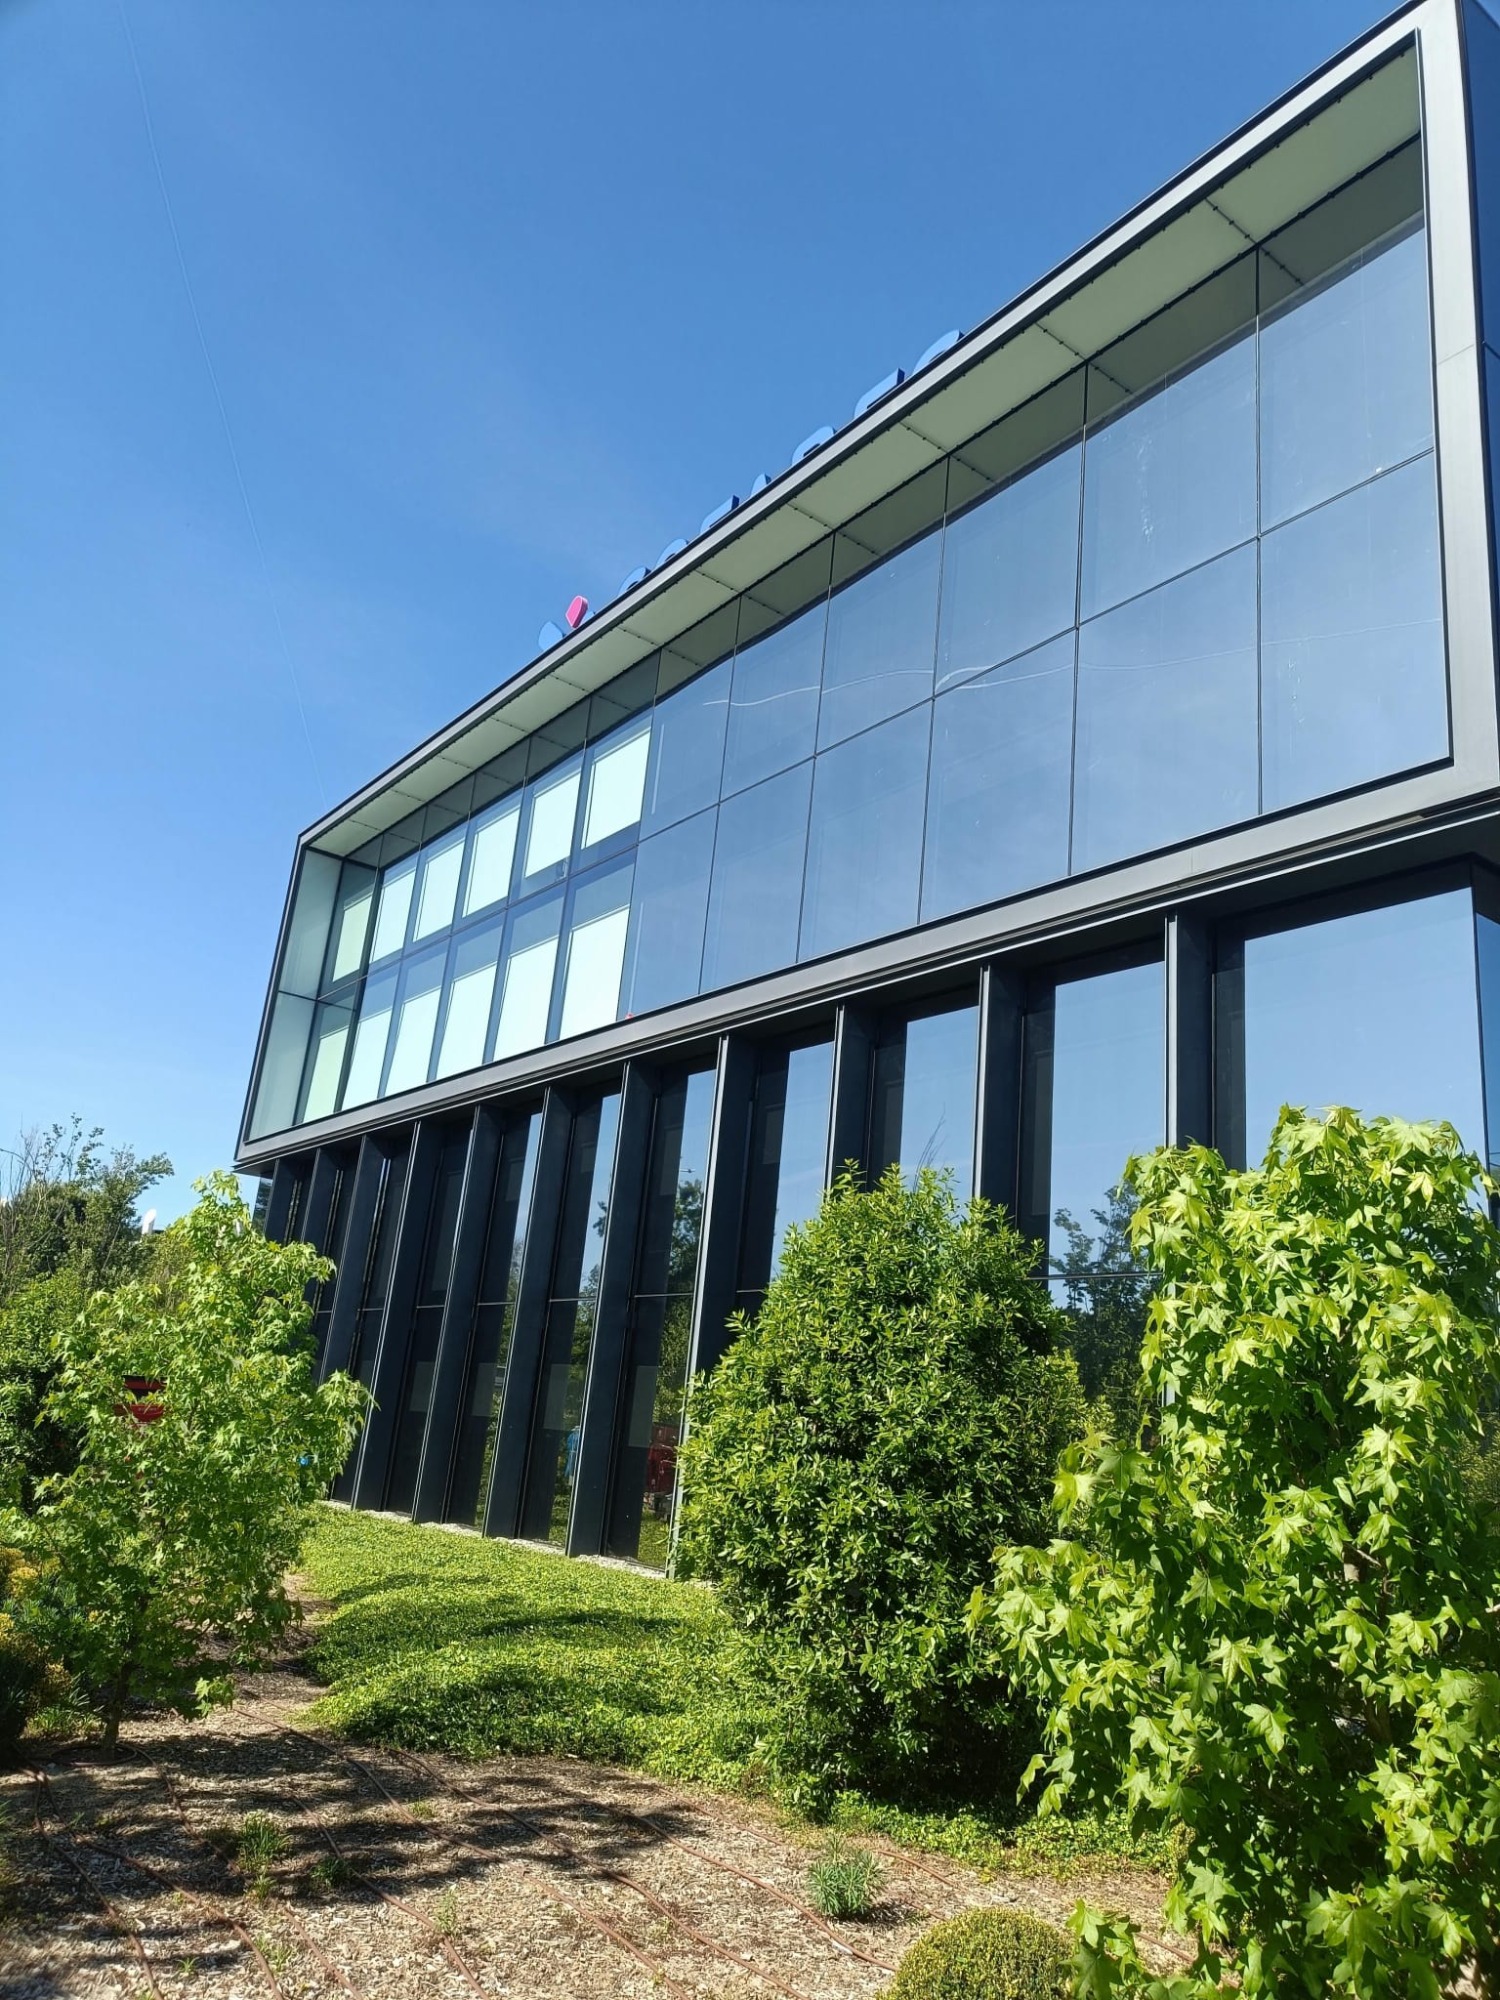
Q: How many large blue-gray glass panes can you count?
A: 12